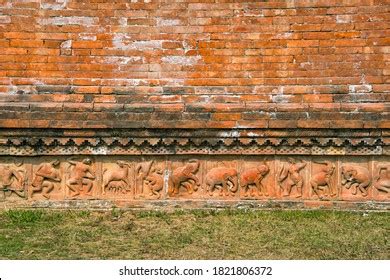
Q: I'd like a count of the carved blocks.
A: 12